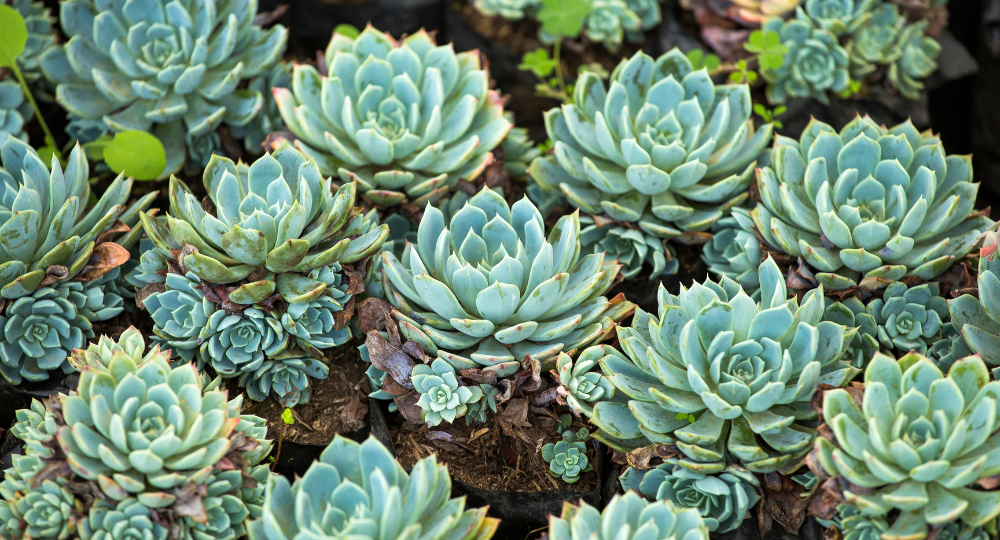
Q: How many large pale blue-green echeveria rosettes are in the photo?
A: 12